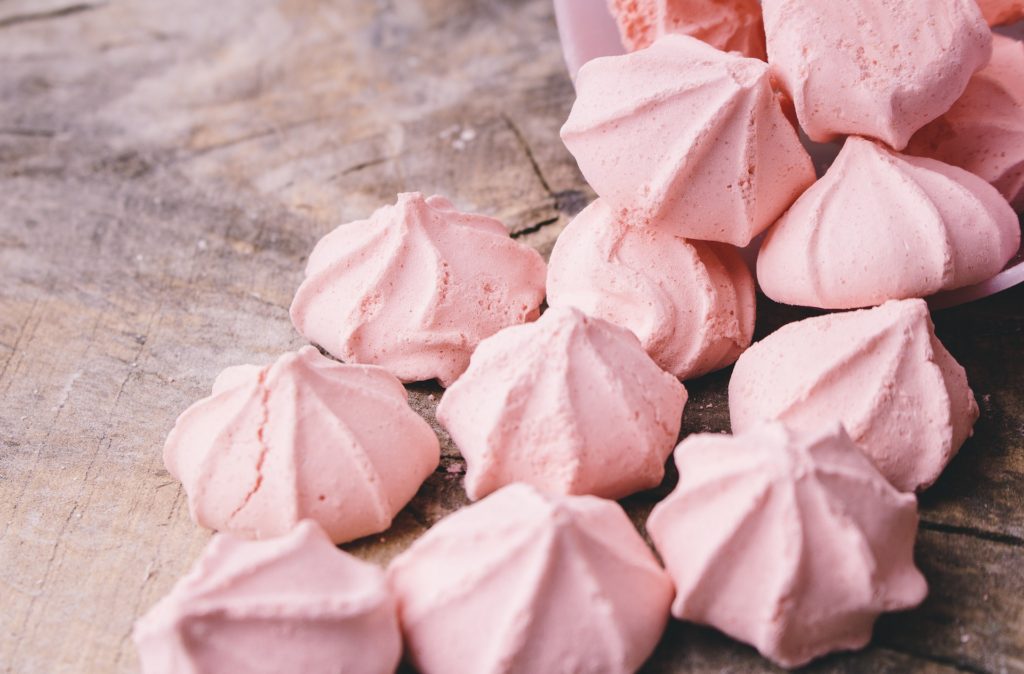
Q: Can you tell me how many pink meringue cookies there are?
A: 14